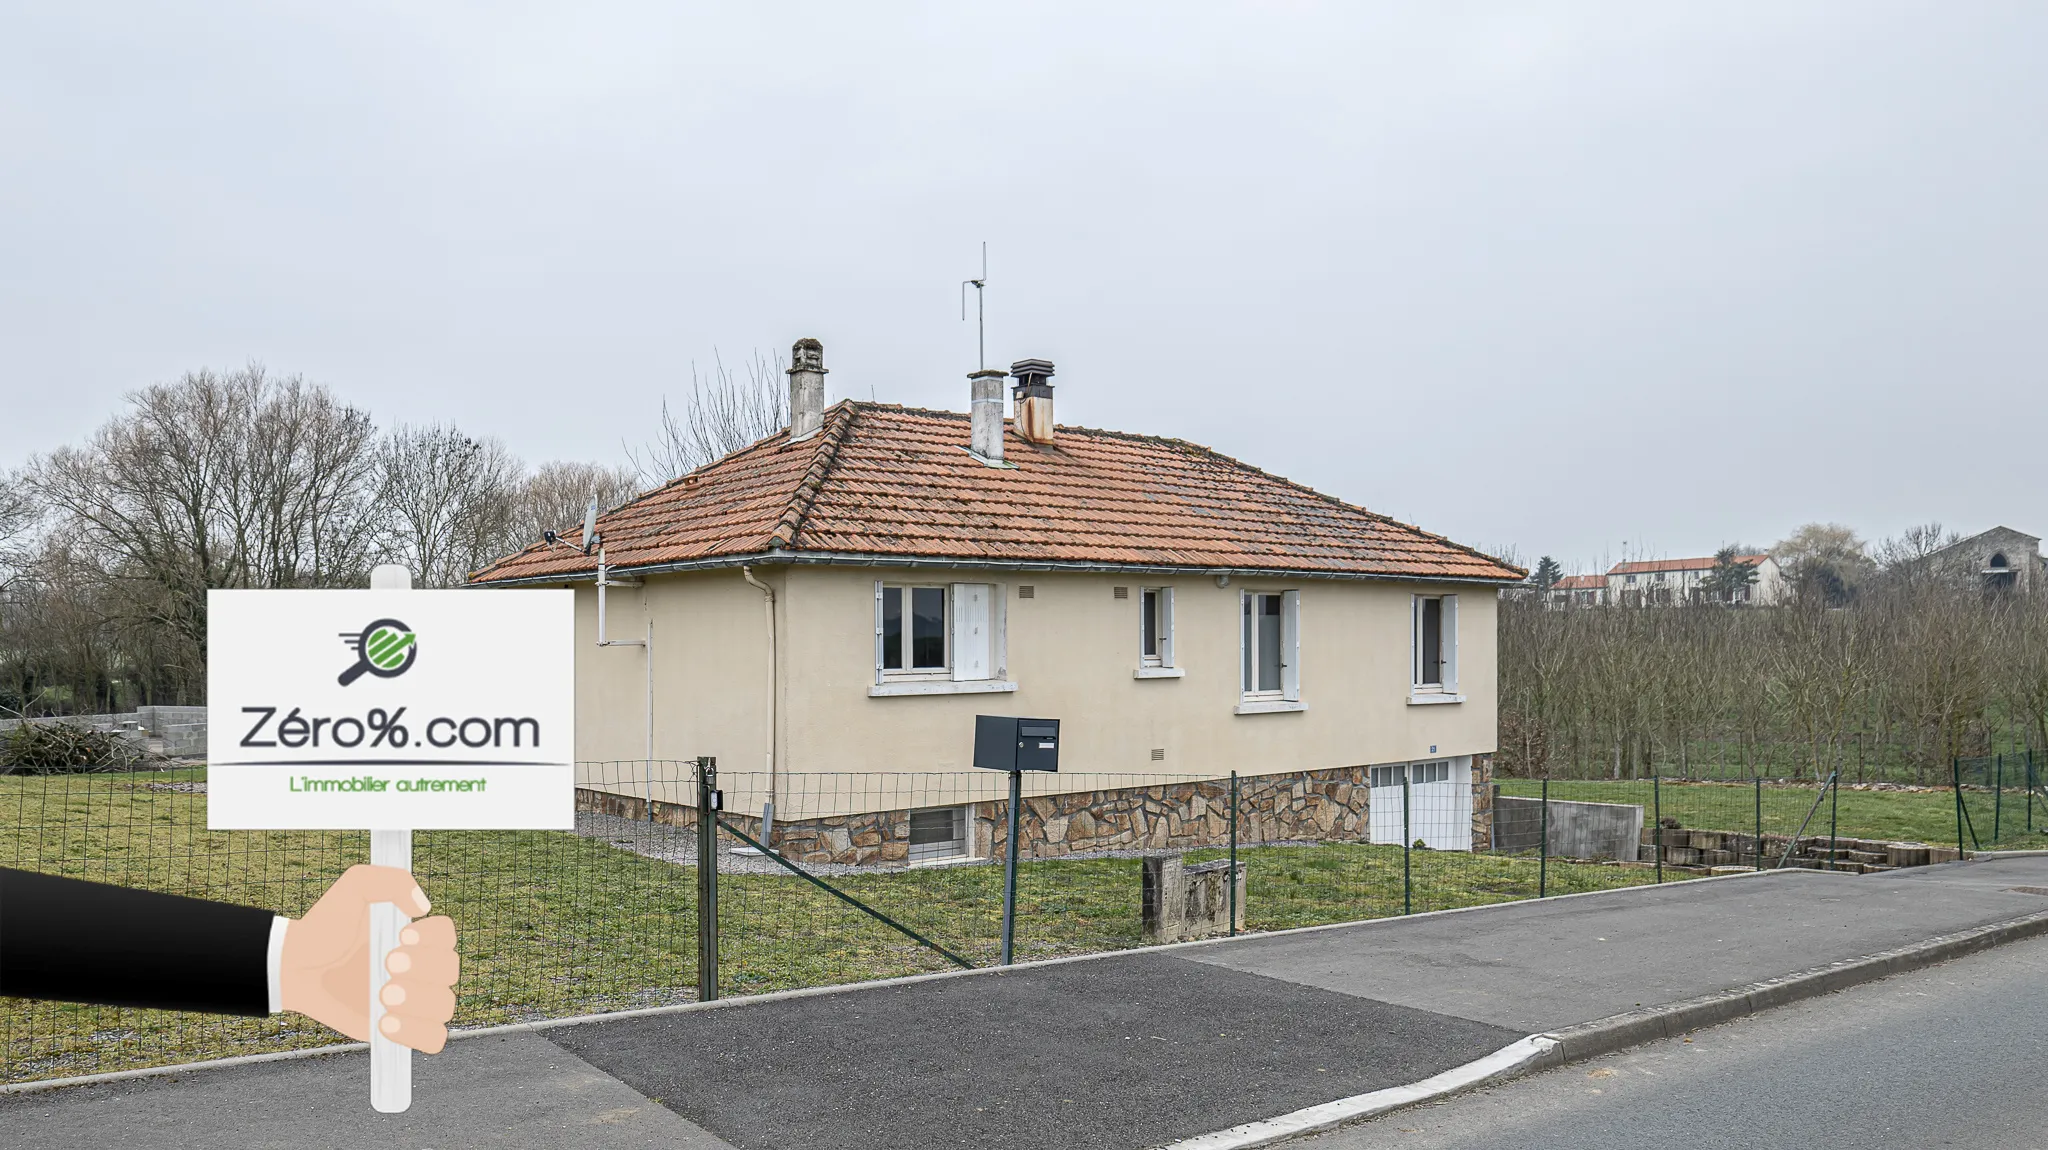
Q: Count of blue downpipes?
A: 0